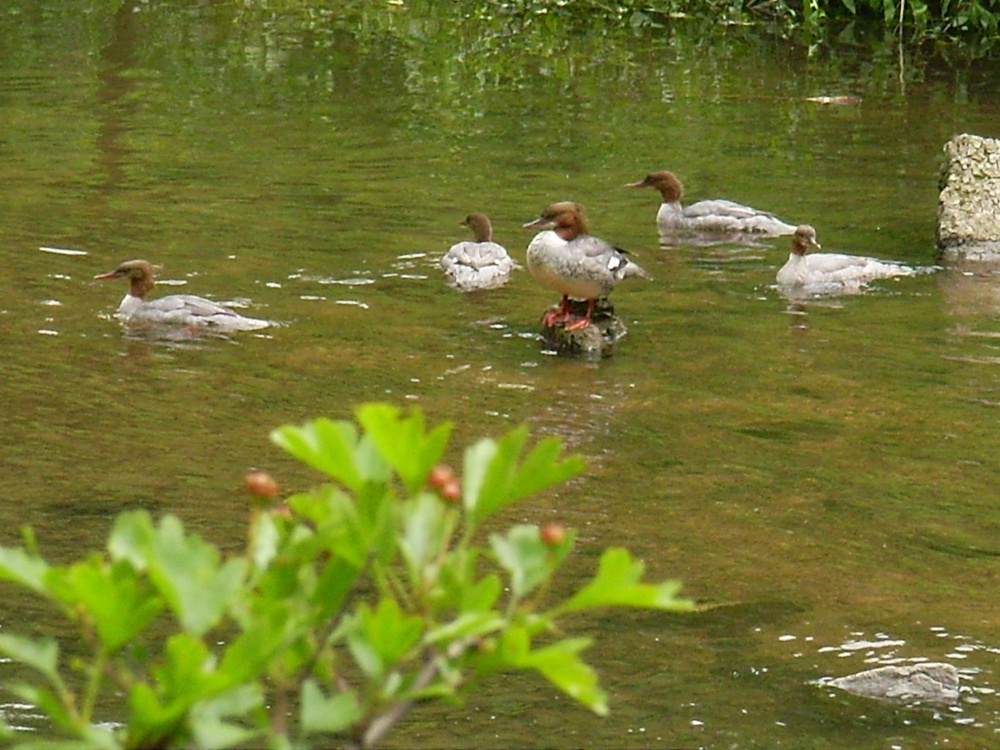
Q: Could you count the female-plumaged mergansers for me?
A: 5